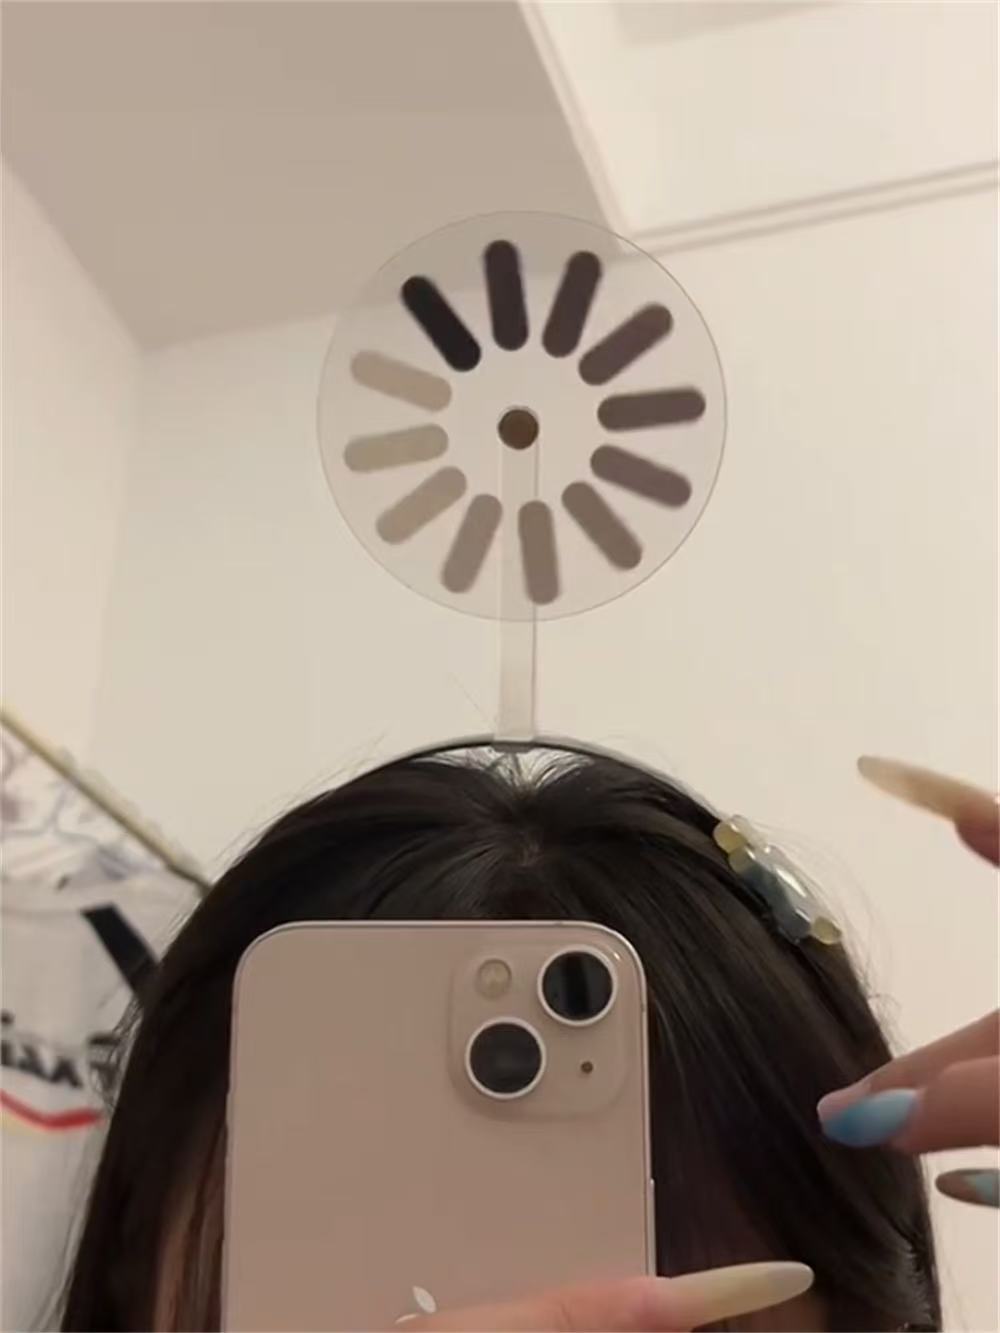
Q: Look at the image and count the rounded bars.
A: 12